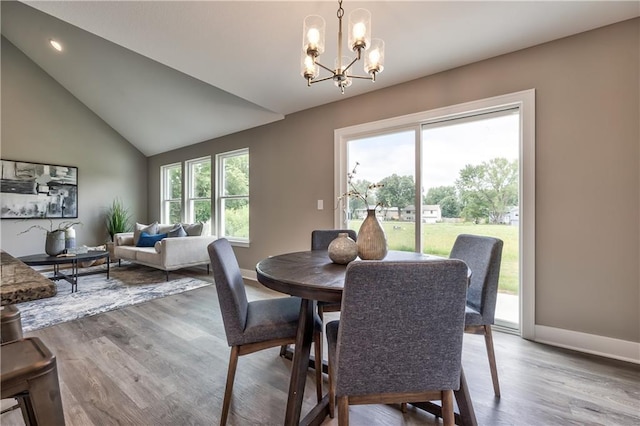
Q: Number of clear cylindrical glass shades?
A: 5